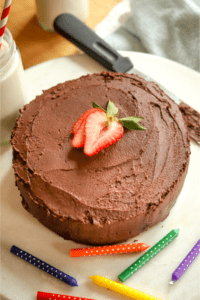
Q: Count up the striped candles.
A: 0